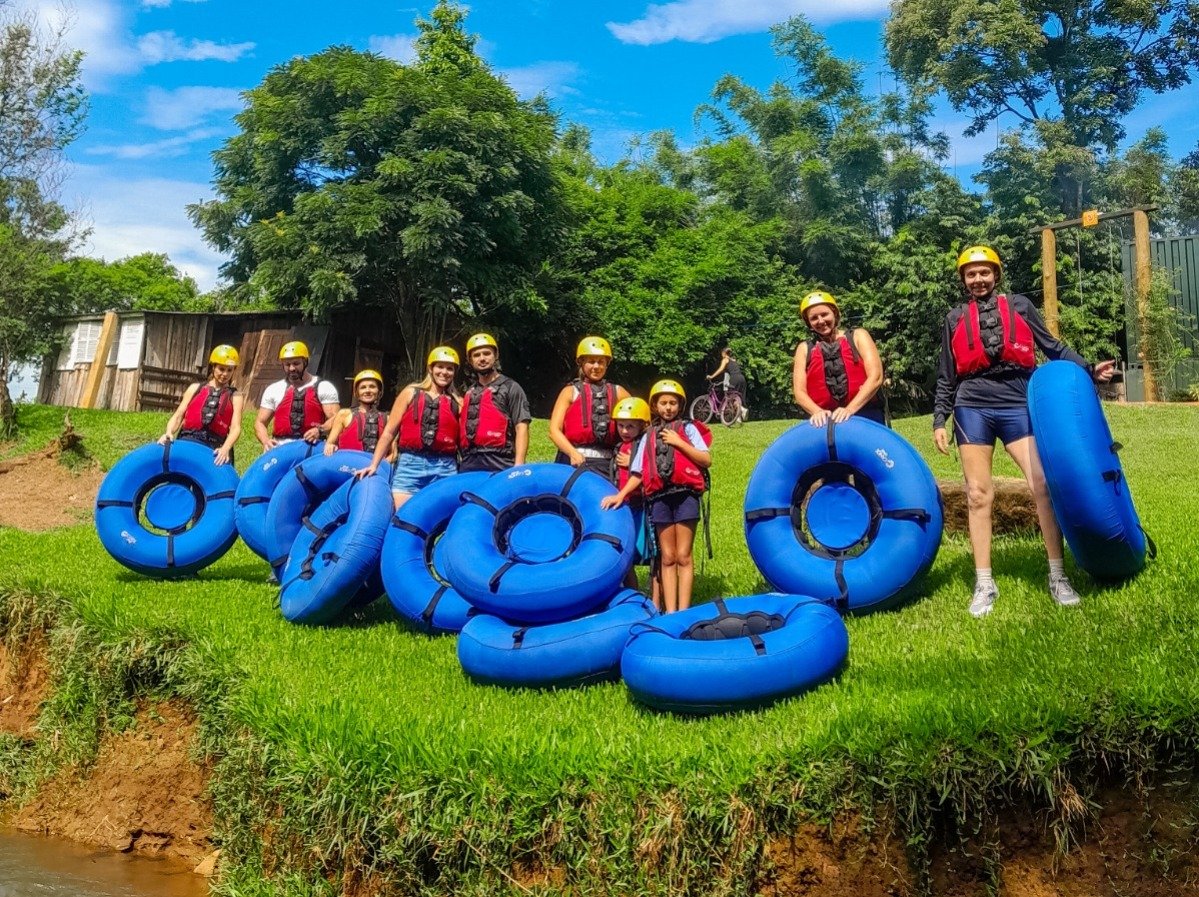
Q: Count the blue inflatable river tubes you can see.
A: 10